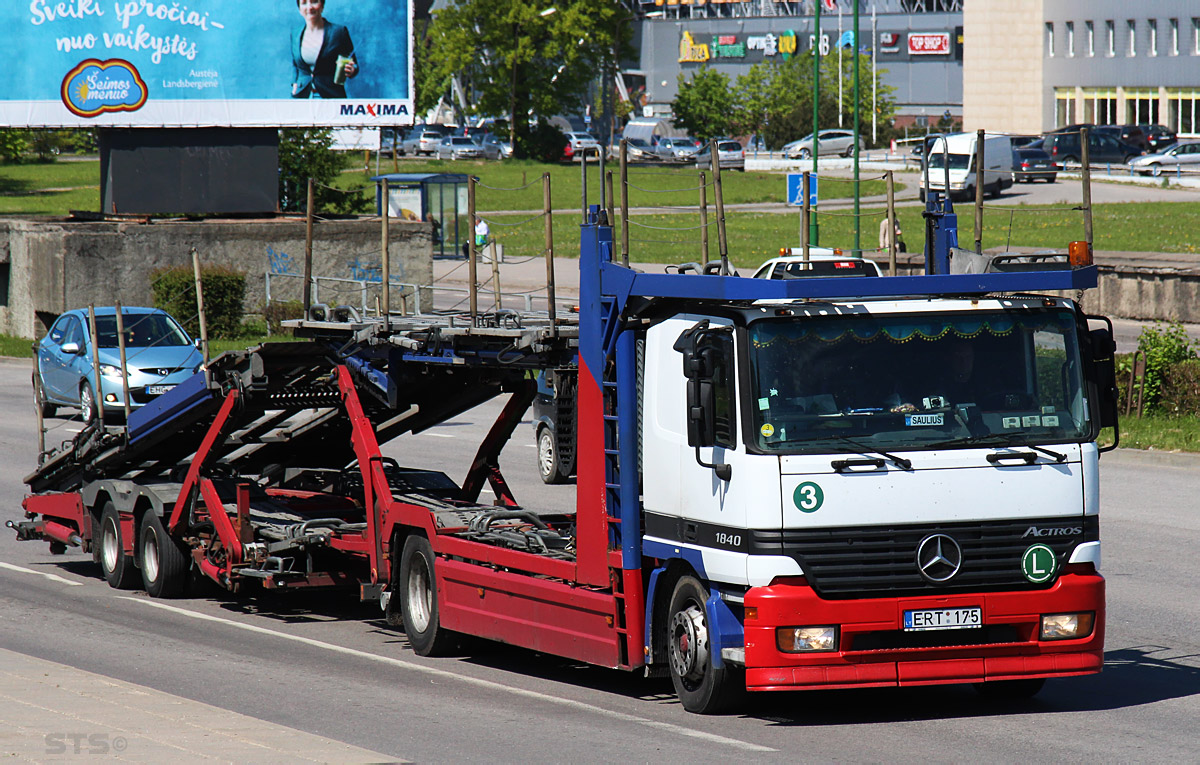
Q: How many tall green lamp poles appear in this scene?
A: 2